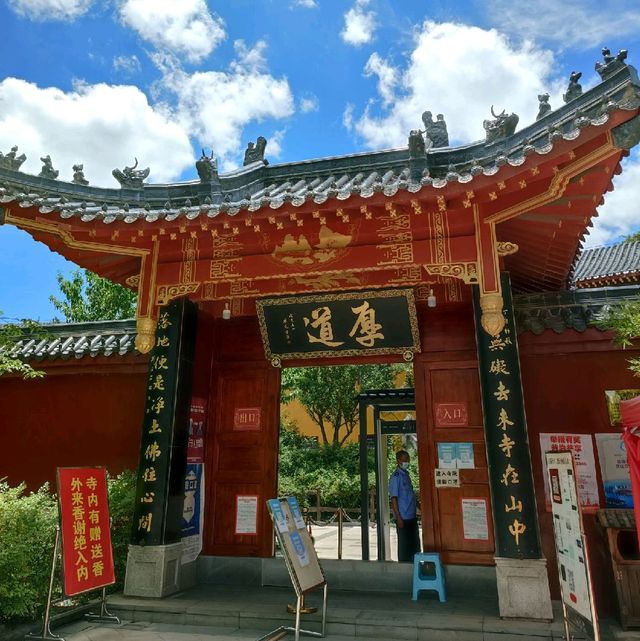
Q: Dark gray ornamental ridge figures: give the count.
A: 12